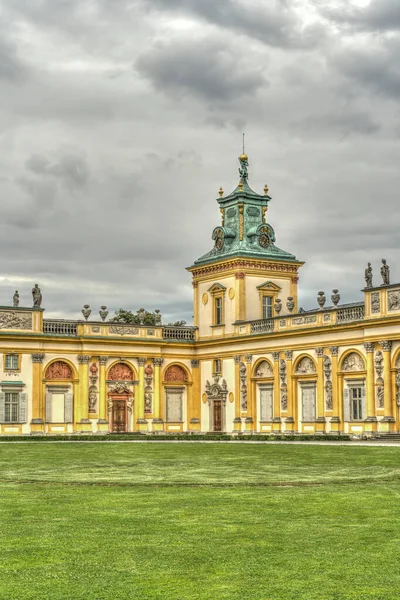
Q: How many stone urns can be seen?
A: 8